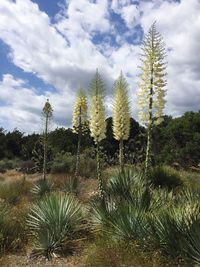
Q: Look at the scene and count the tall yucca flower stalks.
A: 5